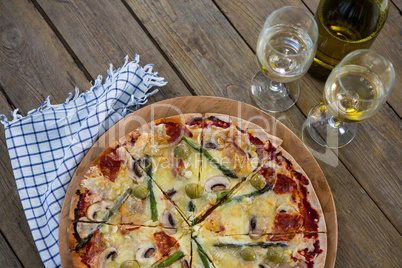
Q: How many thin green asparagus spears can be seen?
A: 7